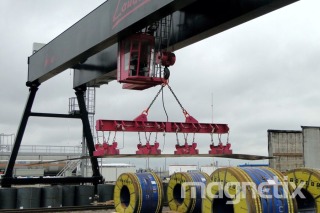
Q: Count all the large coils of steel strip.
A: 4